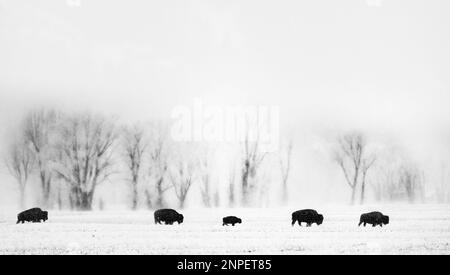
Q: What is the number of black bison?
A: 5